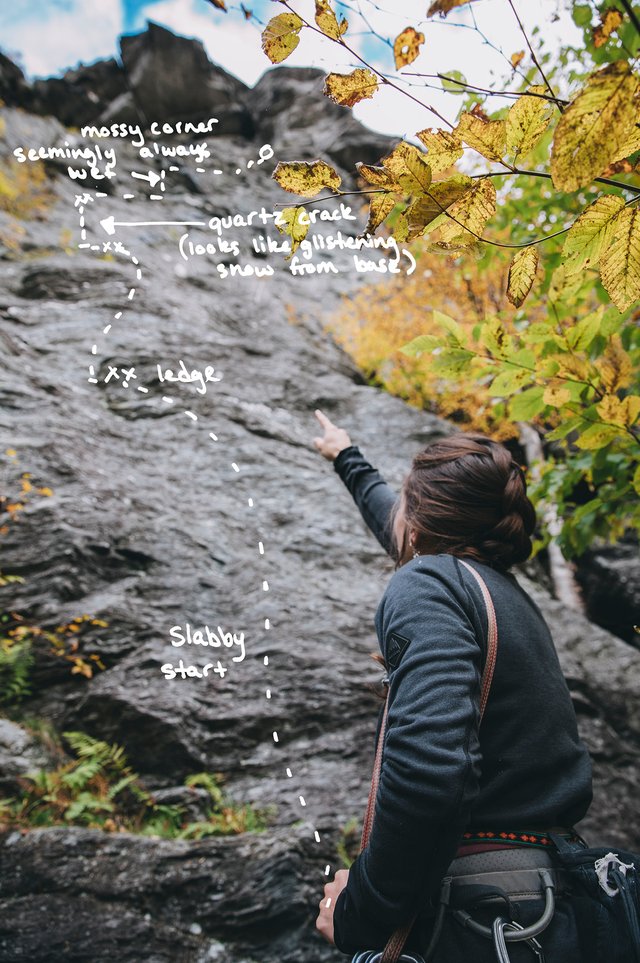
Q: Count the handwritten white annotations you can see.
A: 4